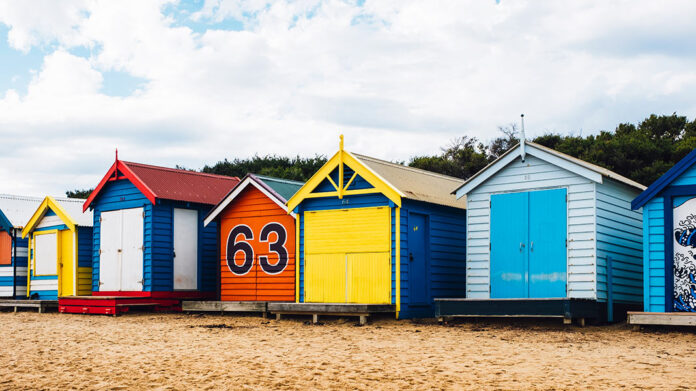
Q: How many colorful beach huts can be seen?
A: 7